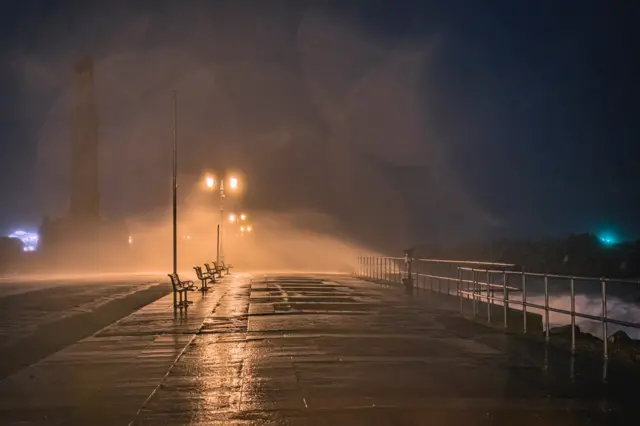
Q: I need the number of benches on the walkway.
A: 5